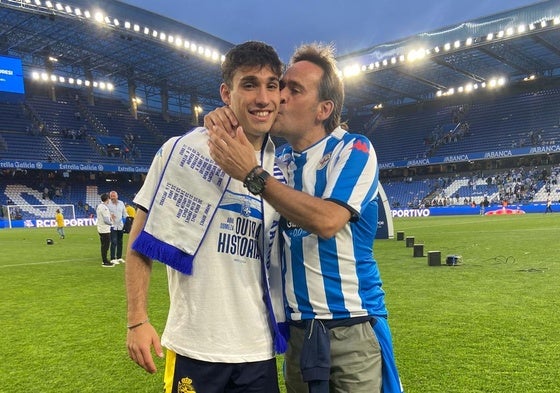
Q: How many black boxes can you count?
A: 4